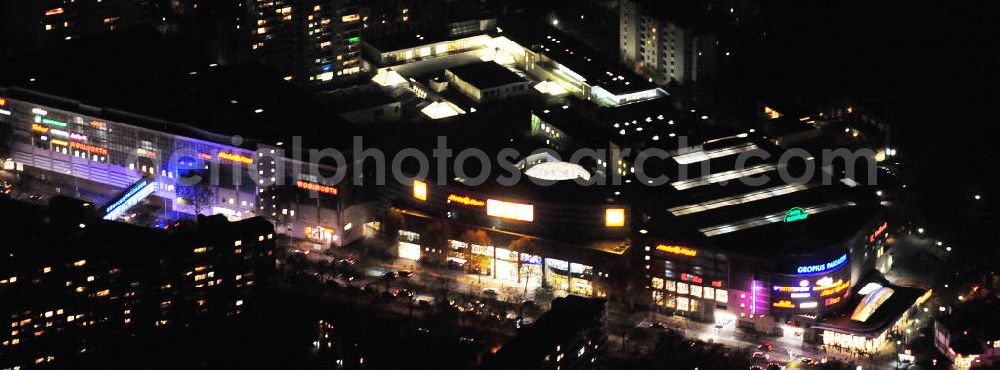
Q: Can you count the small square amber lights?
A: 2